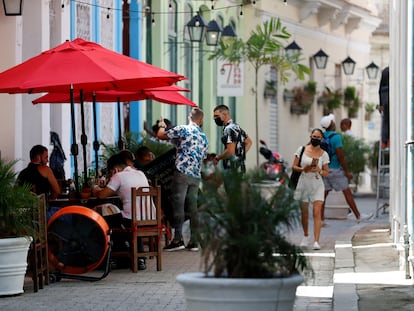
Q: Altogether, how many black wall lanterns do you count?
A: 8